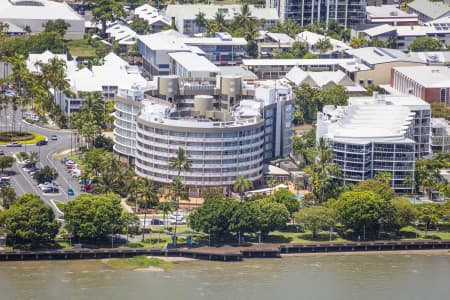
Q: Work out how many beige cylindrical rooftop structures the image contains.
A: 3